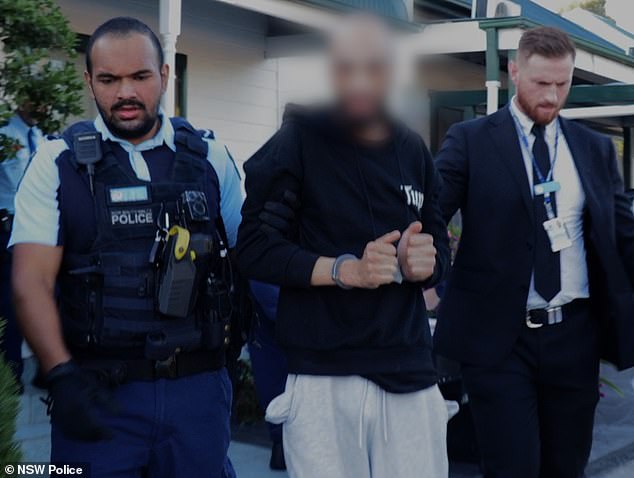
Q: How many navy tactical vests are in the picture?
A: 1